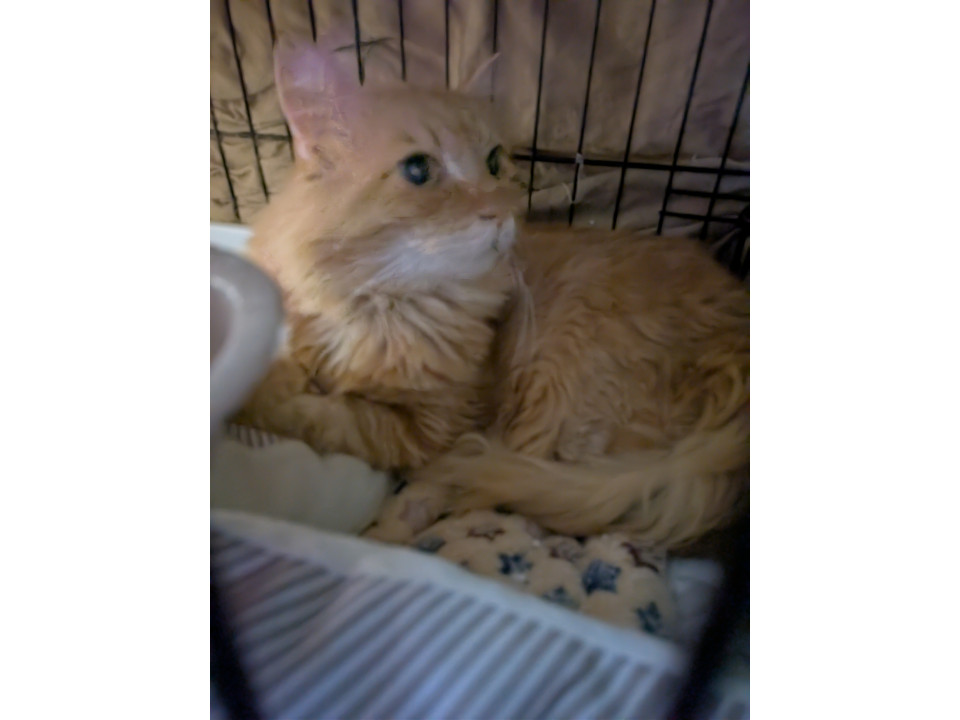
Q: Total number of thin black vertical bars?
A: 13